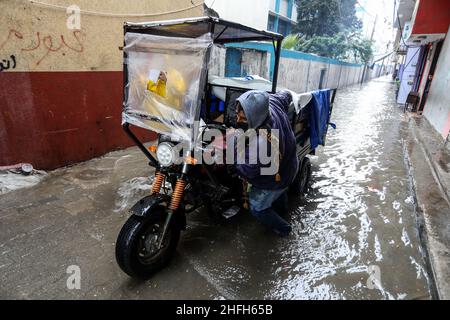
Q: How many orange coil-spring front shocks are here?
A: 2